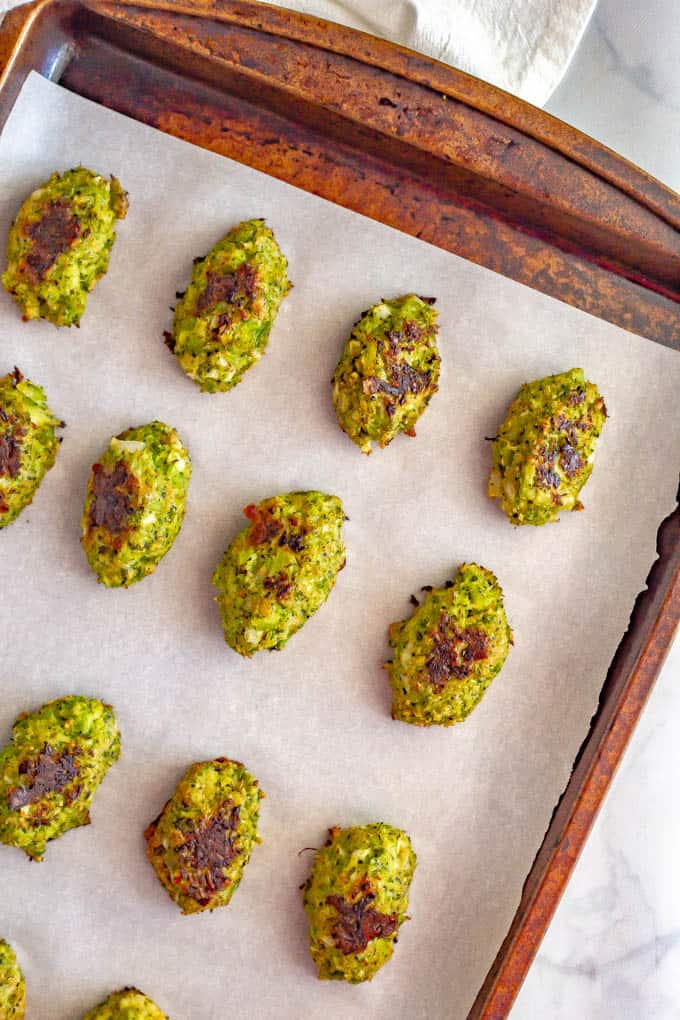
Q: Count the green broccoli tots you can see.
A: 13